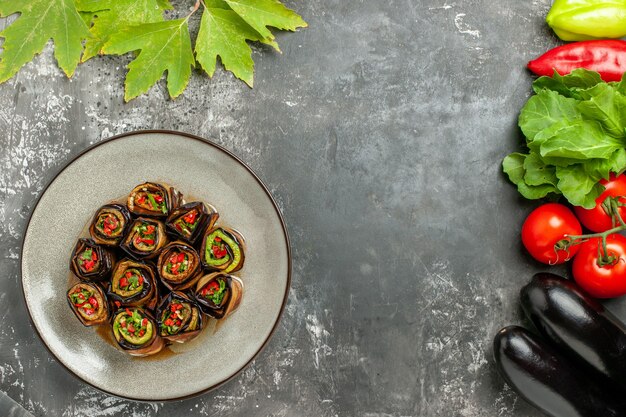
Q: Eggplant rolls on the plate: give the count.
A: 12